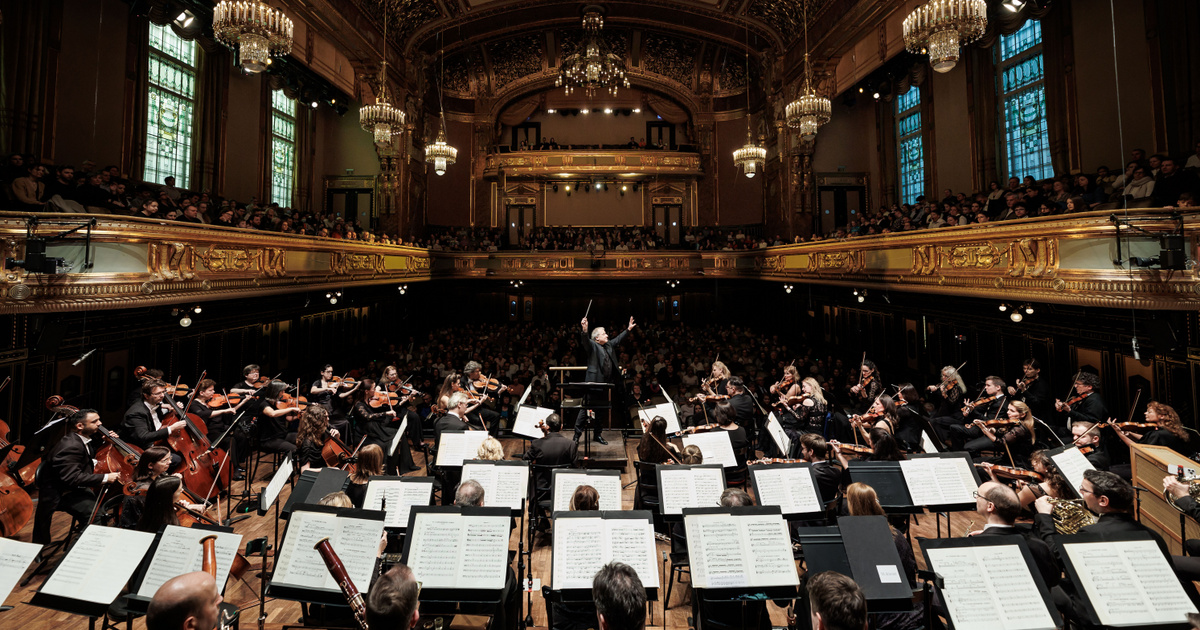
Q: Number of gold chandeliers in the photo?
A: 7